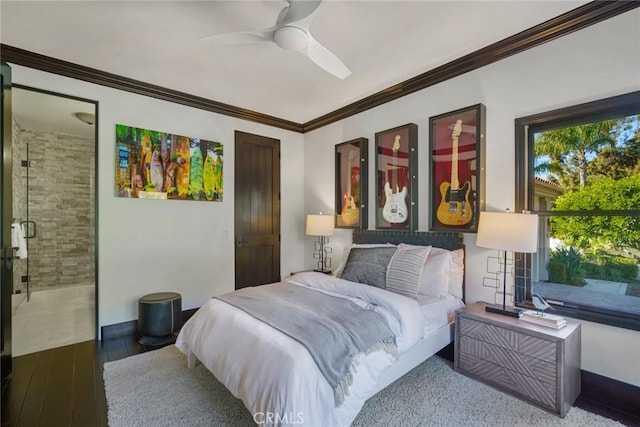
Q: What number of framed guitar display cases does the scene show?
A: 3